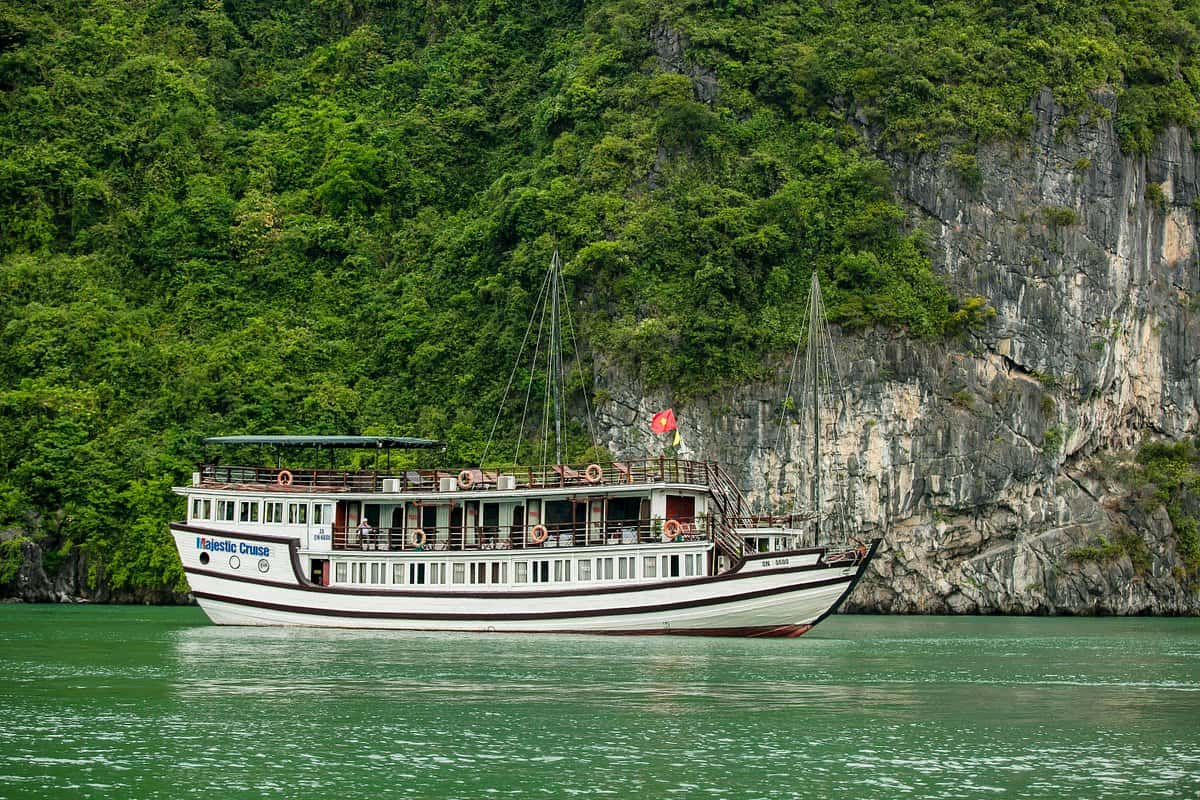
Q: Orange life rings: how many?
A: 6